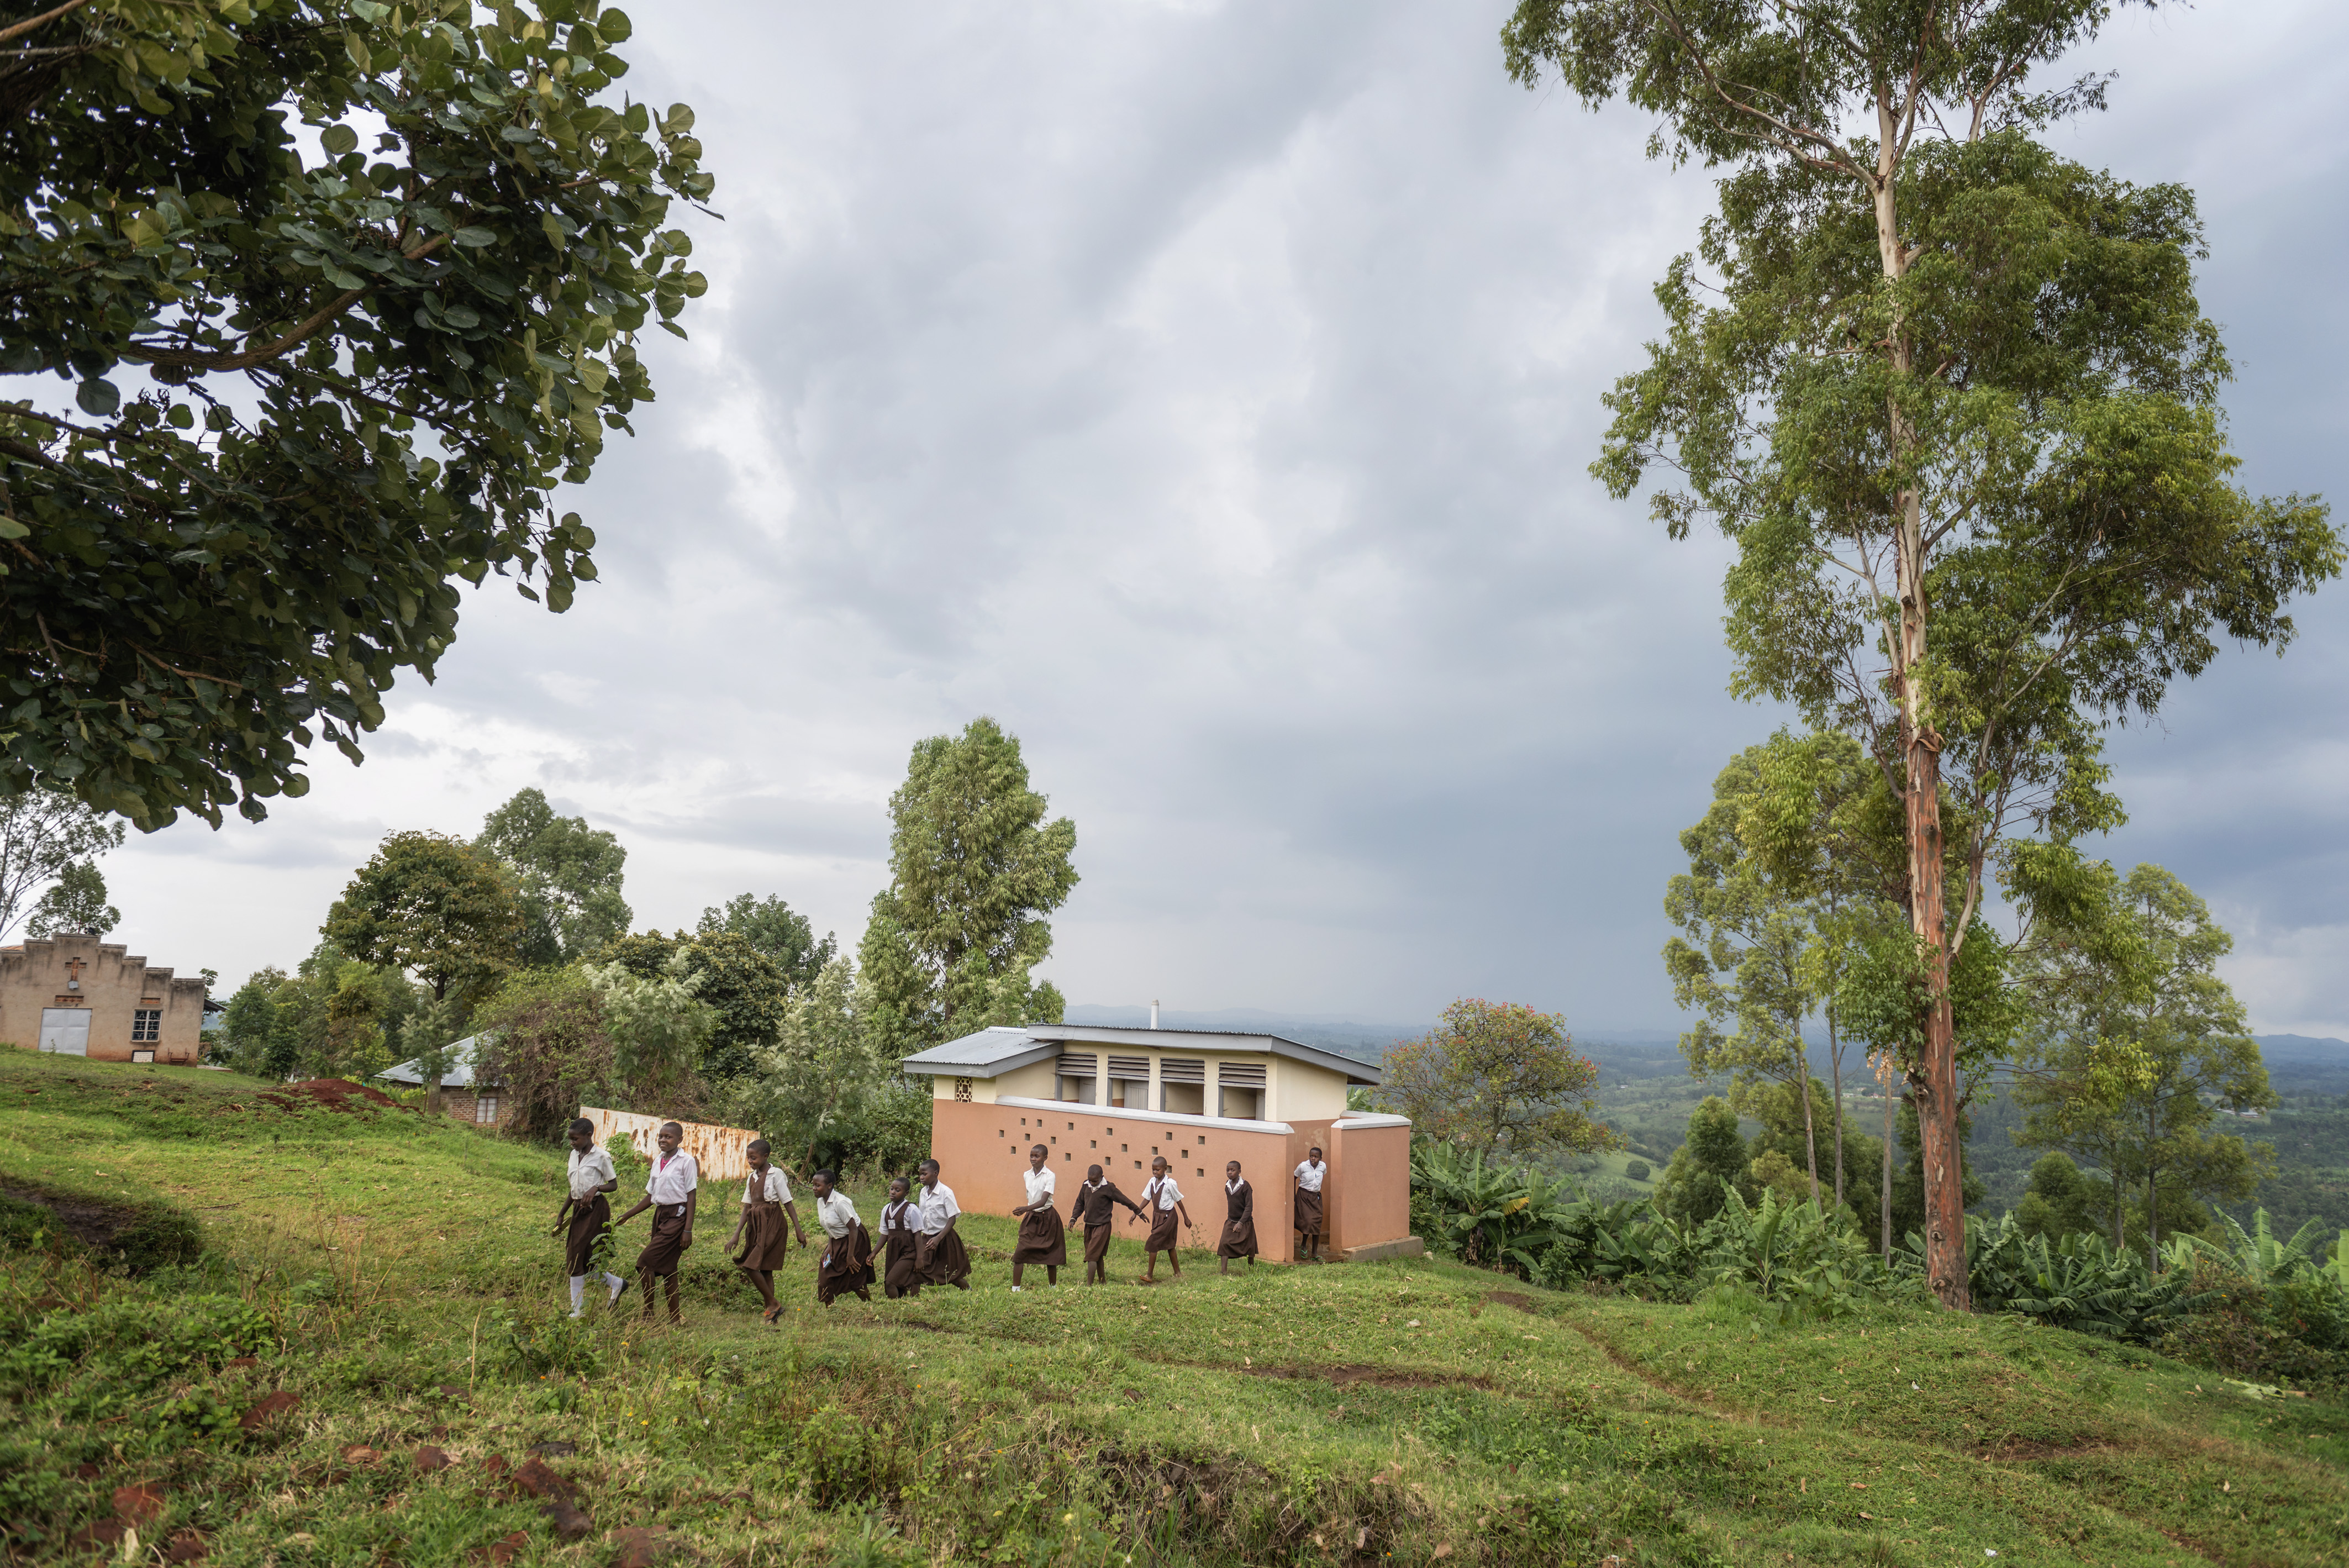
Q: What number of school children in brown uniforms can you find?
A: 11